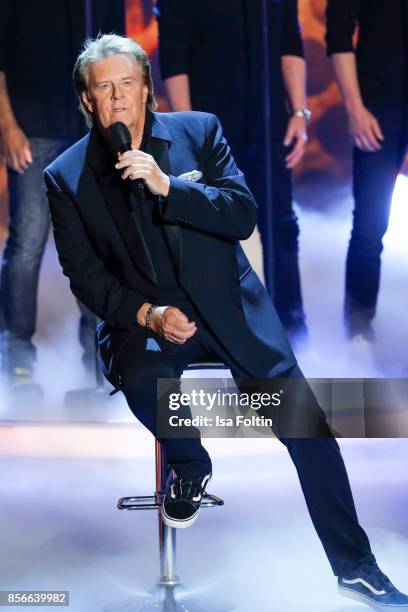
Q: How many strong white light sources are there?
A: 1